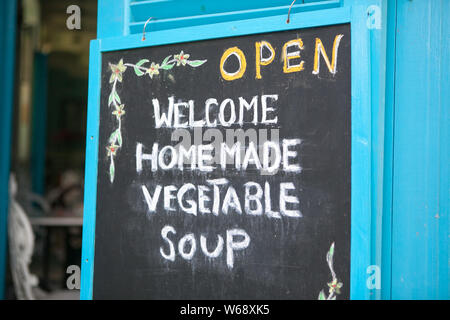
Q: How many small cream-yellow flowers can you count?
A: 6